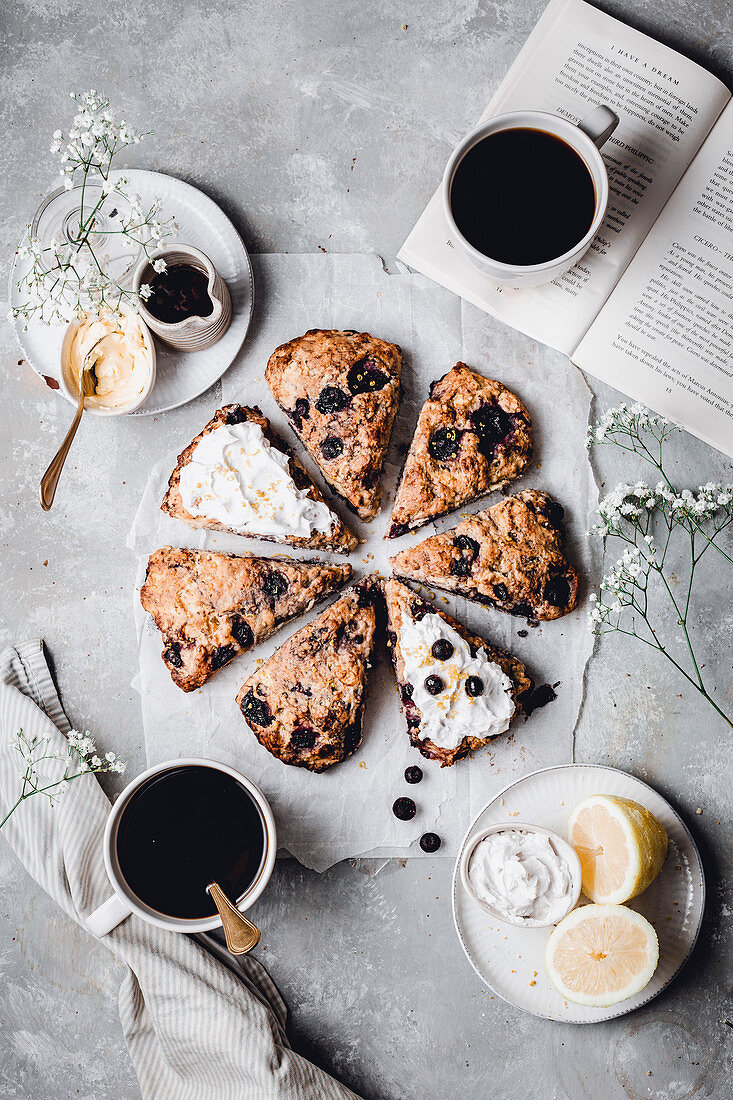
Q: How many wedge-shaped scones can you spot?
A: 7